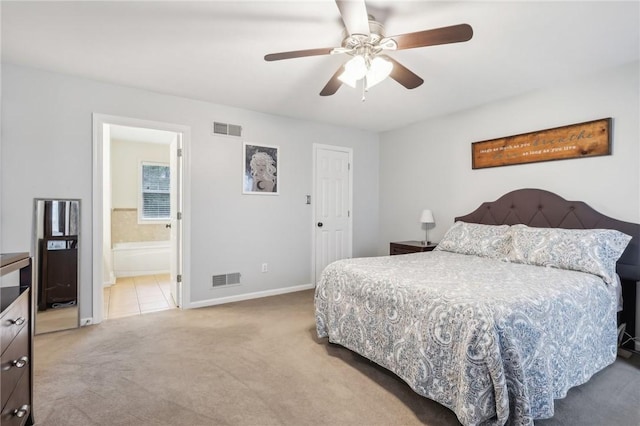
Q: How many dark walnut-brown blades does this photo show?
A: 4